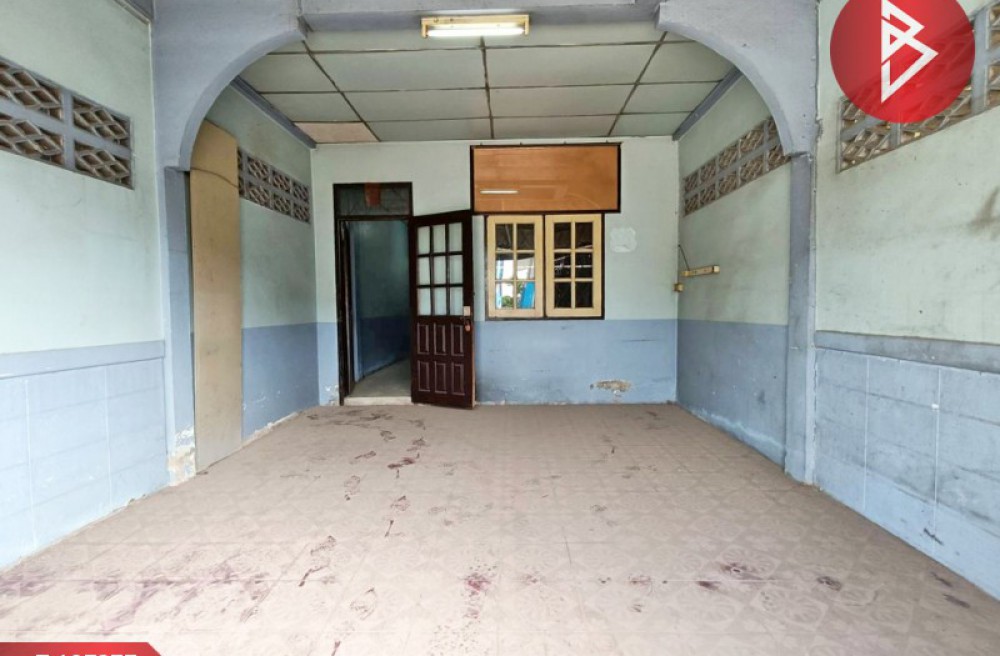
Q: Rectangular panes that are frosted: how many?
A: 9